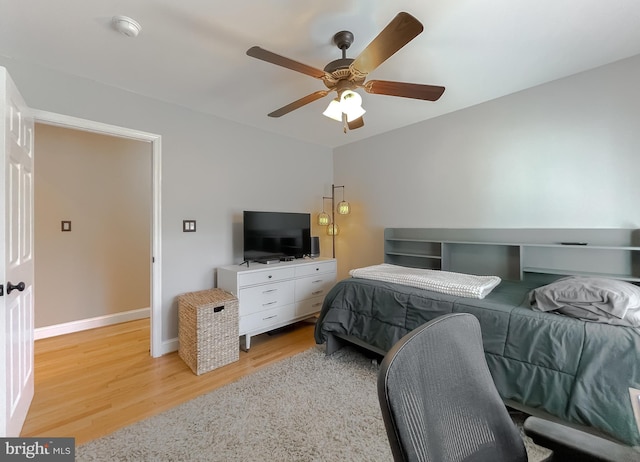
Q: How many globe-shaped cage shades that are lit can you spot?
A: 3